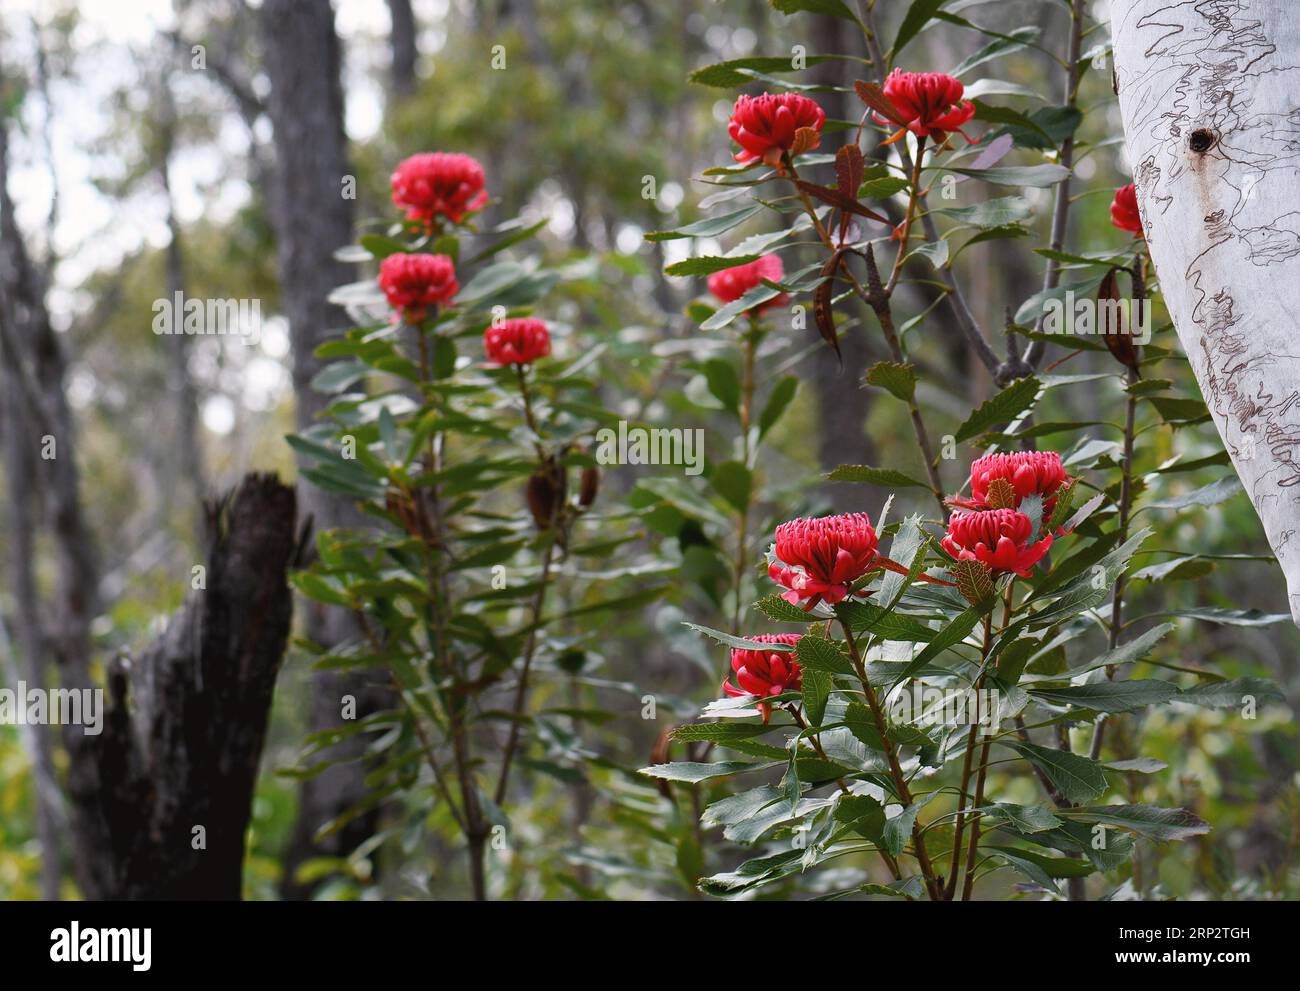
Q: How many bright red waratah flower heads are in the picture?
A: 11